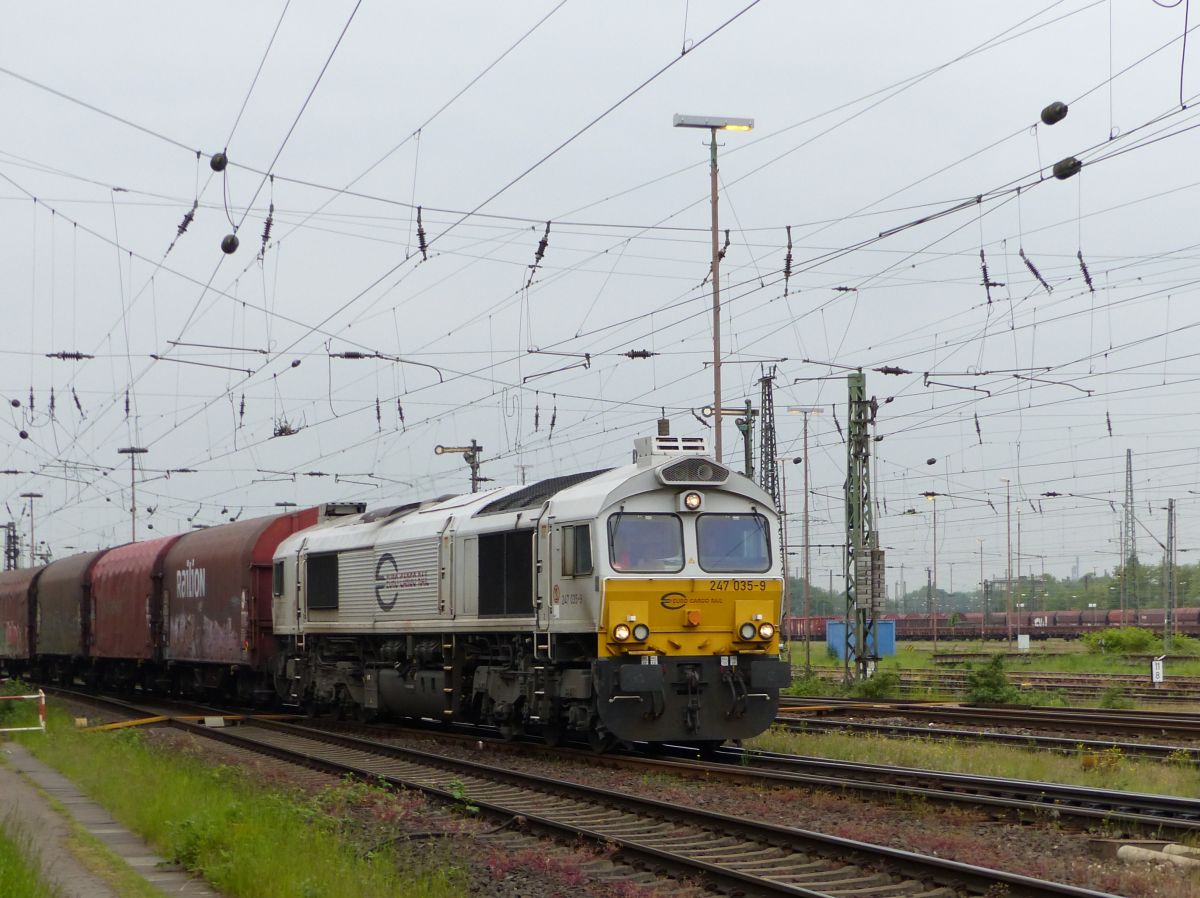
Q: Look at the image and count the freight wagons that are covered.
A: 4